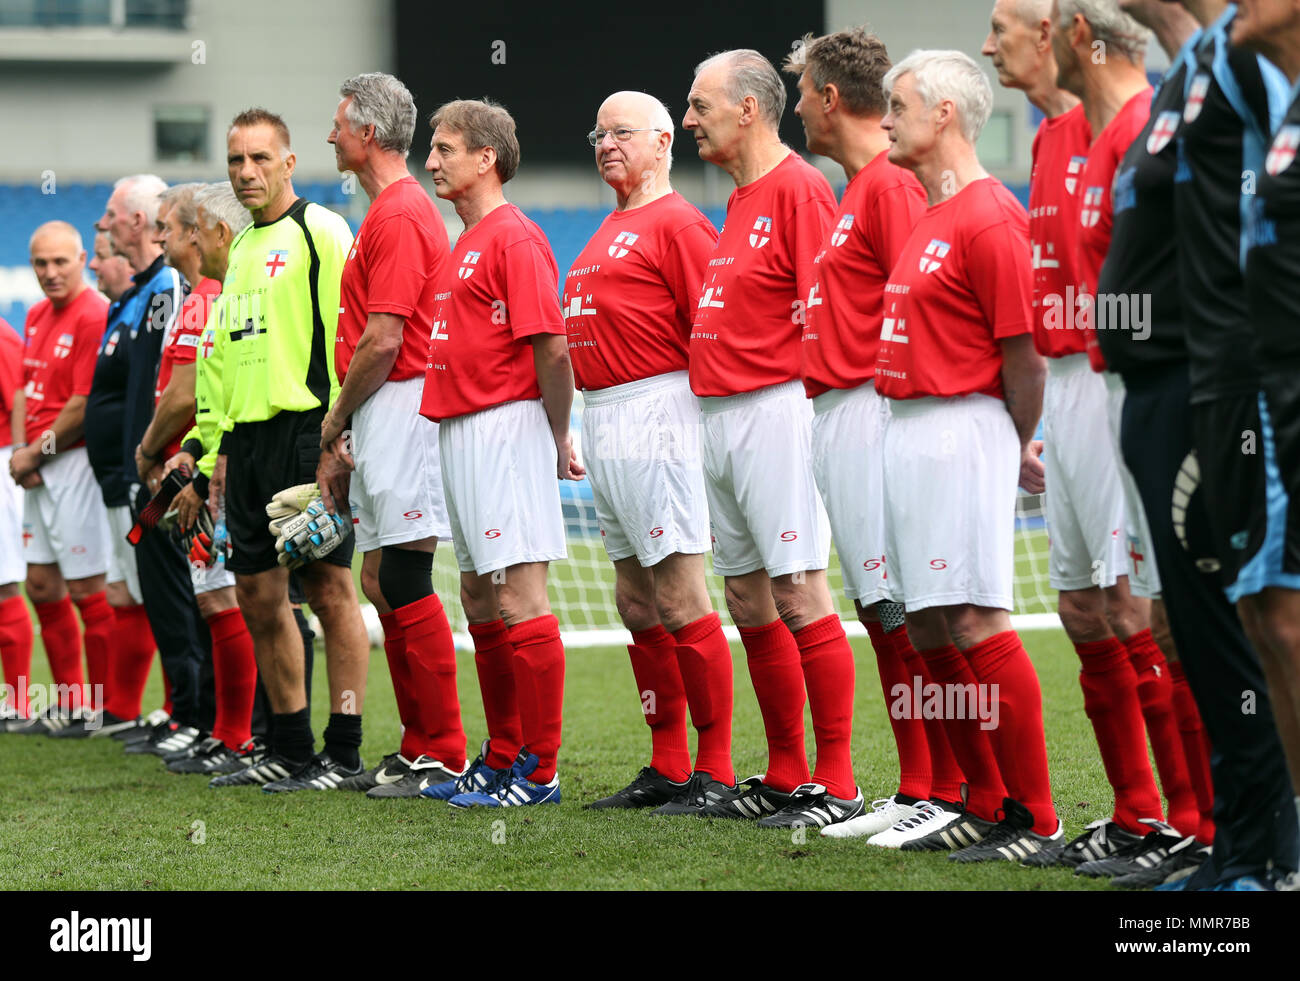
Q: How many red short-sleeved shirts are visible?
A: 11